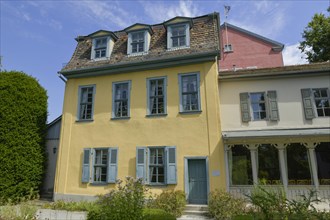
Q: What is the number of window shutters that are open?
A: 7